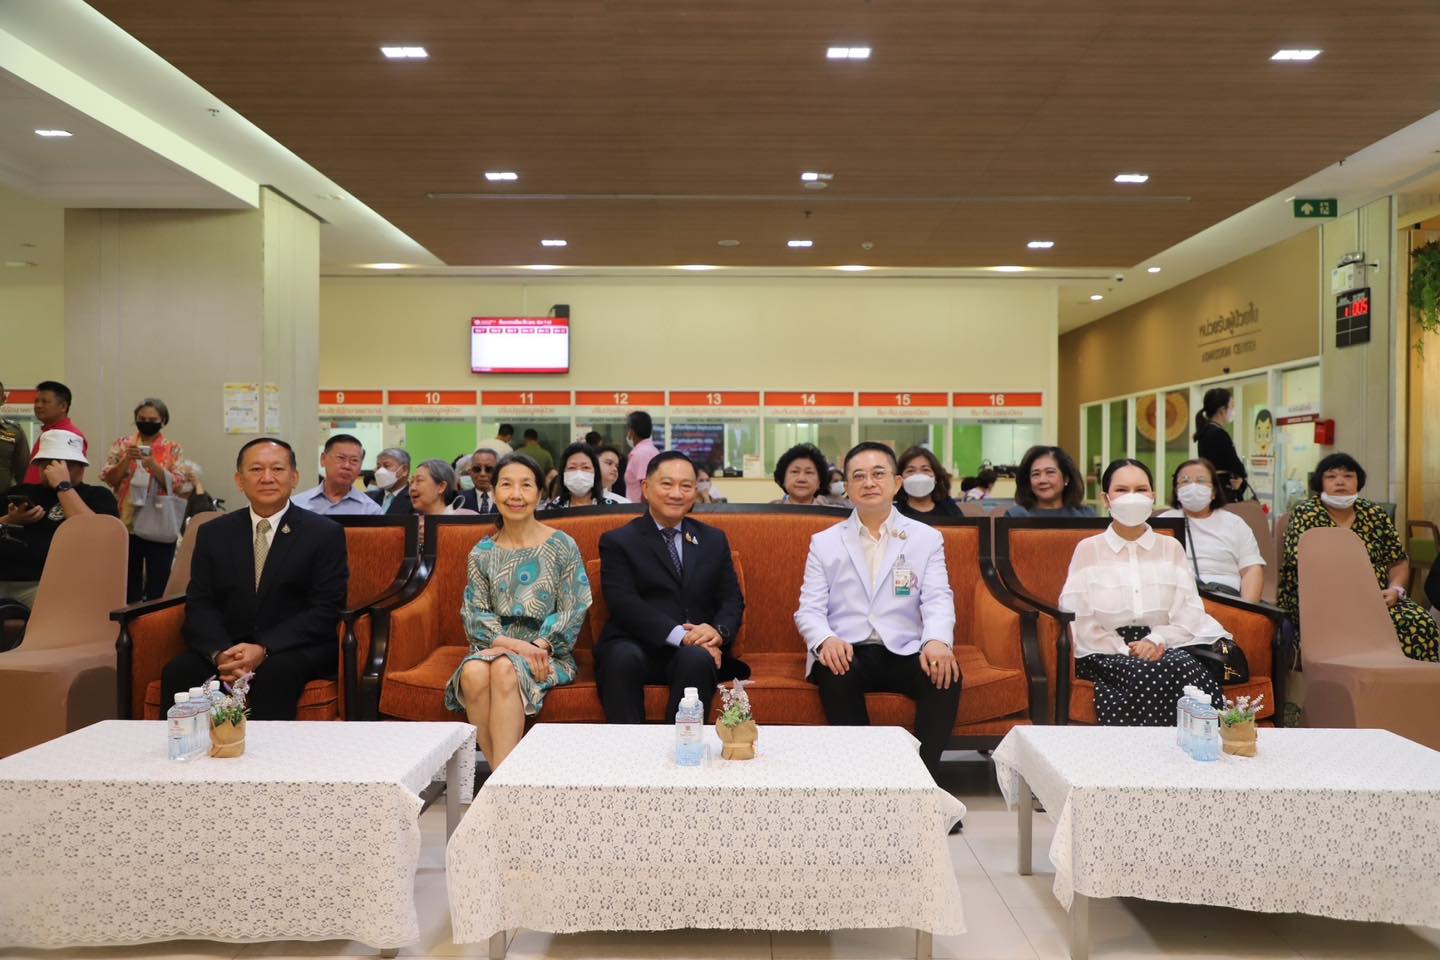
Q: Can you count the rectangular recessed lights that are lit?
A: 10